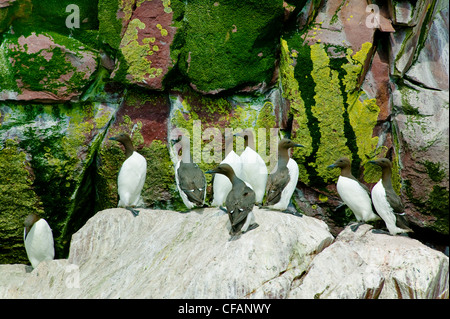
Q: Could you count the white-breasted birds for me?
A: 9